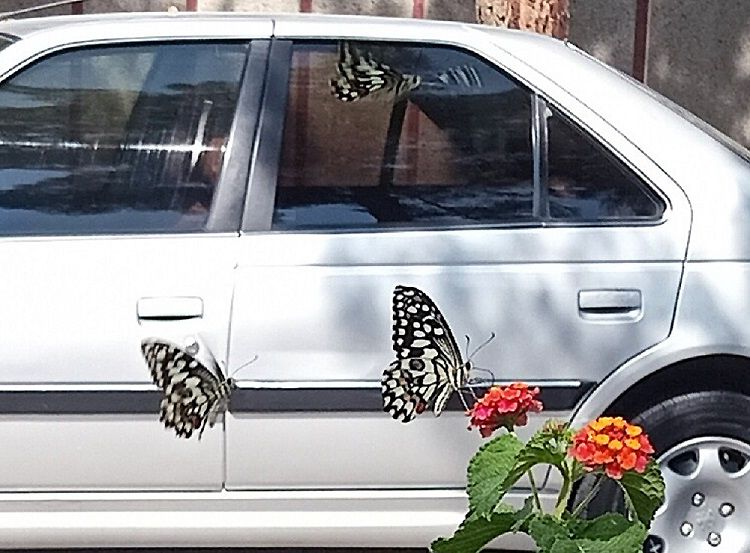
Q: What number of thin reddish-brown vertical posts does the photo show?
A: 5